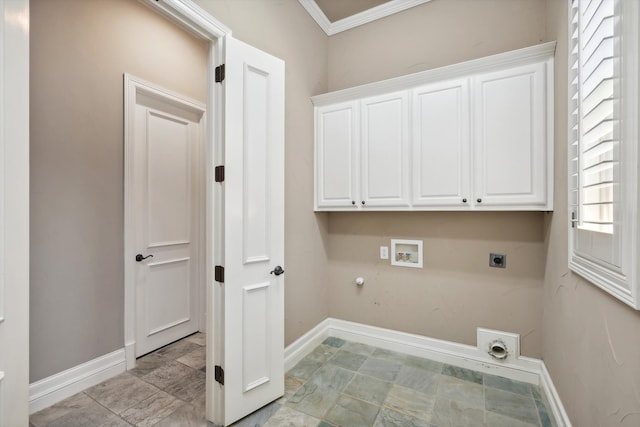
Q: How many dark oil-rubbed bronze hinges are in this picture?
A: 4